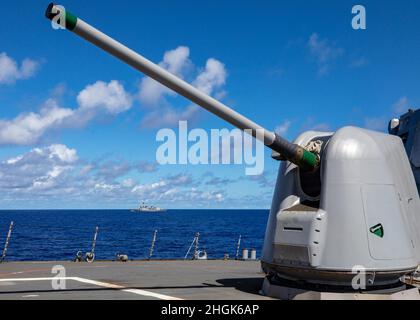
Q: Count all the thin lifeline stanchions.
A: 5